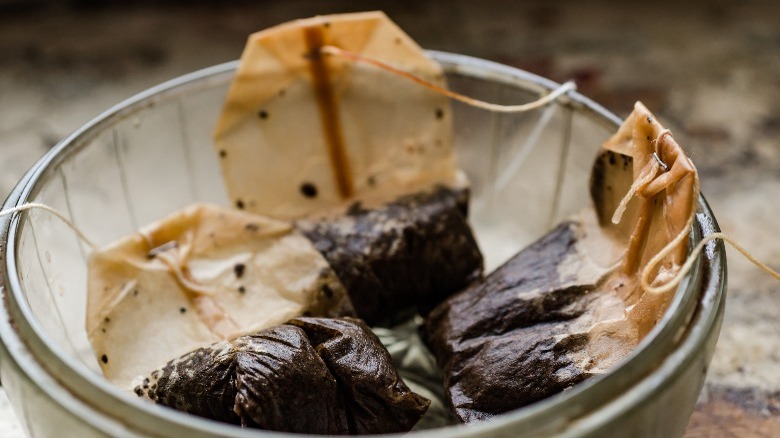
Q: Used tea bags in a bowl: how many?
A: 3